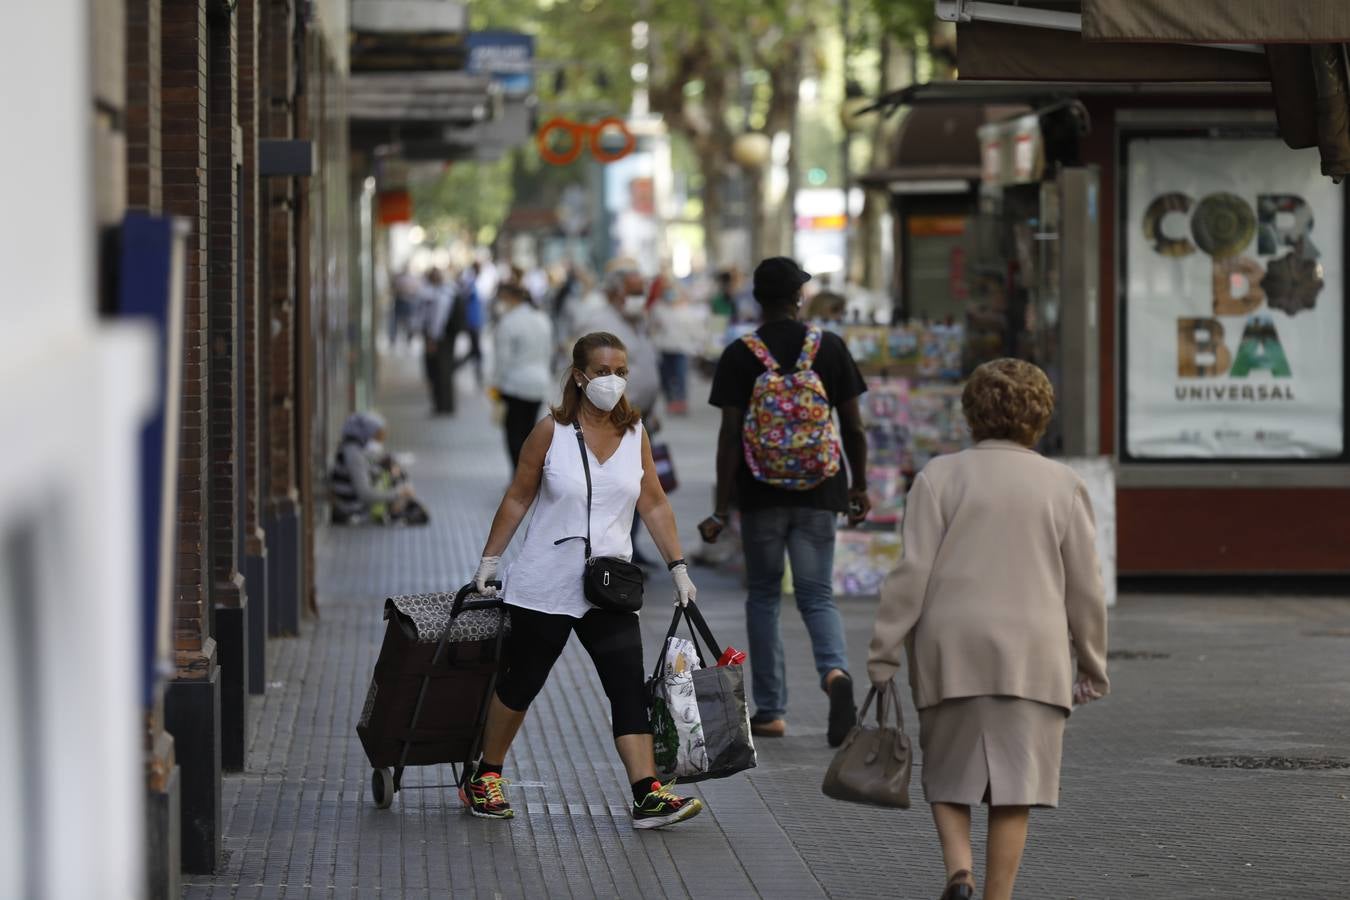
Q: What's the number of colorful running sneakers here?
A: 2